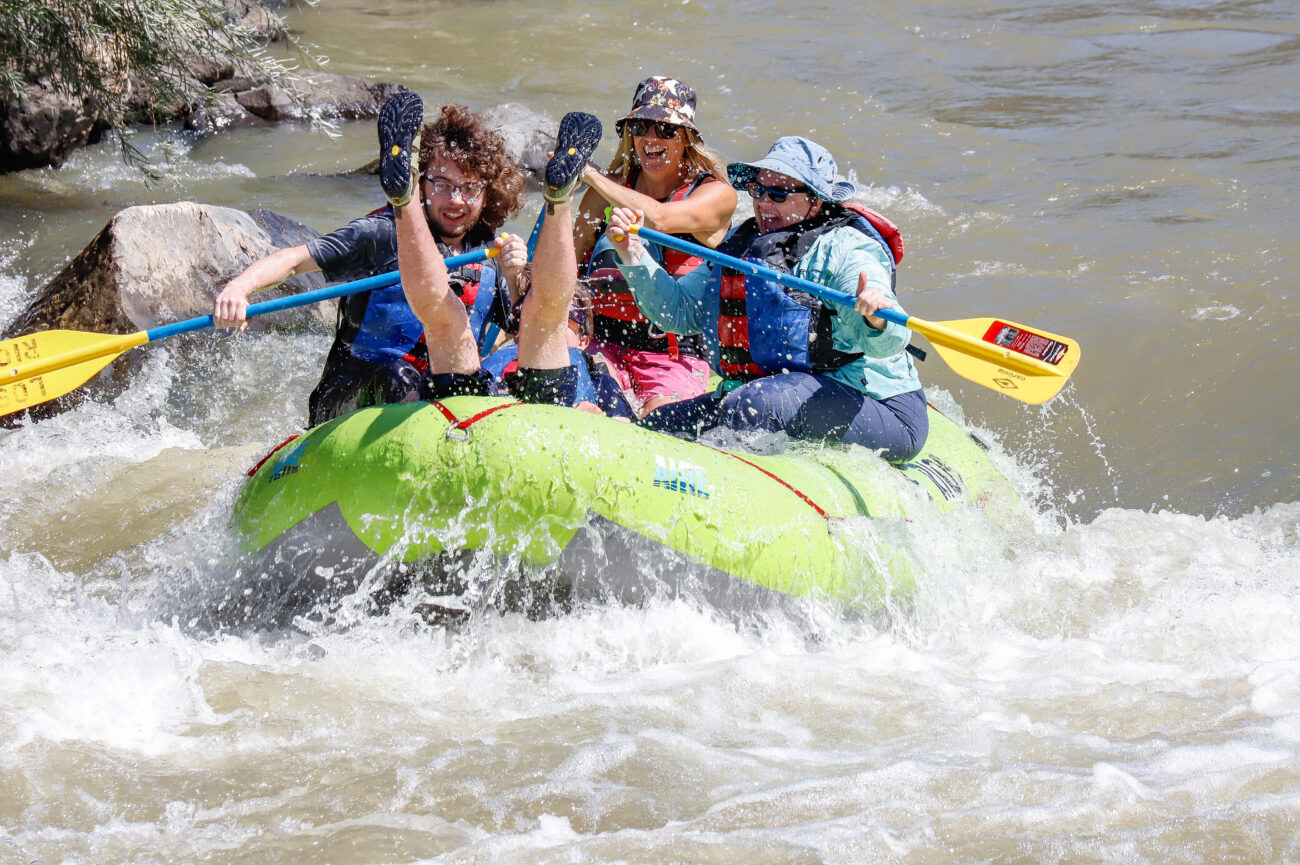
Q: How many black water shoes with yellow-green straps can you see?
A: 2